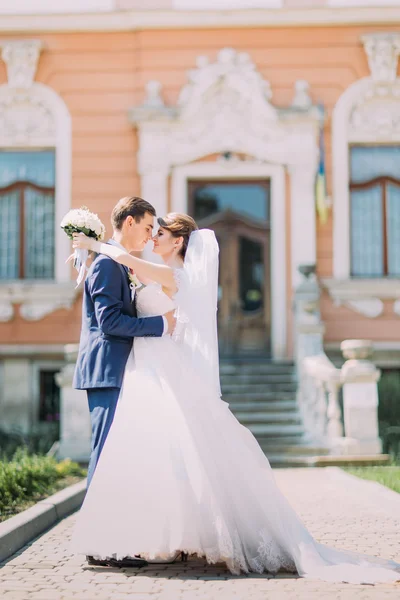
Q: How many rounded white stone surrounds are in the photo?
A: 2